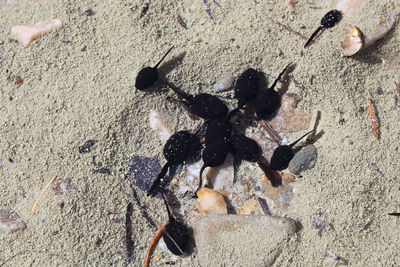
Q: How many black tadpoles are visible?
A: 11